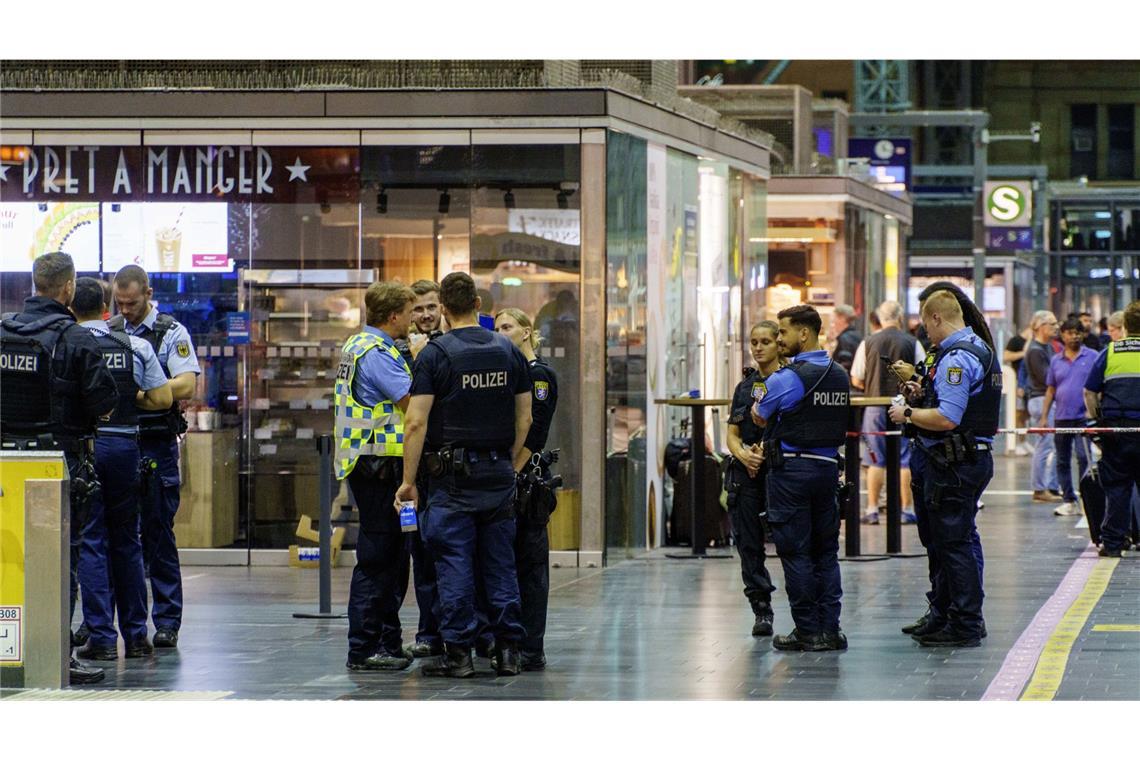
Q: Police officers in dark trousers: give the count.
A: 11